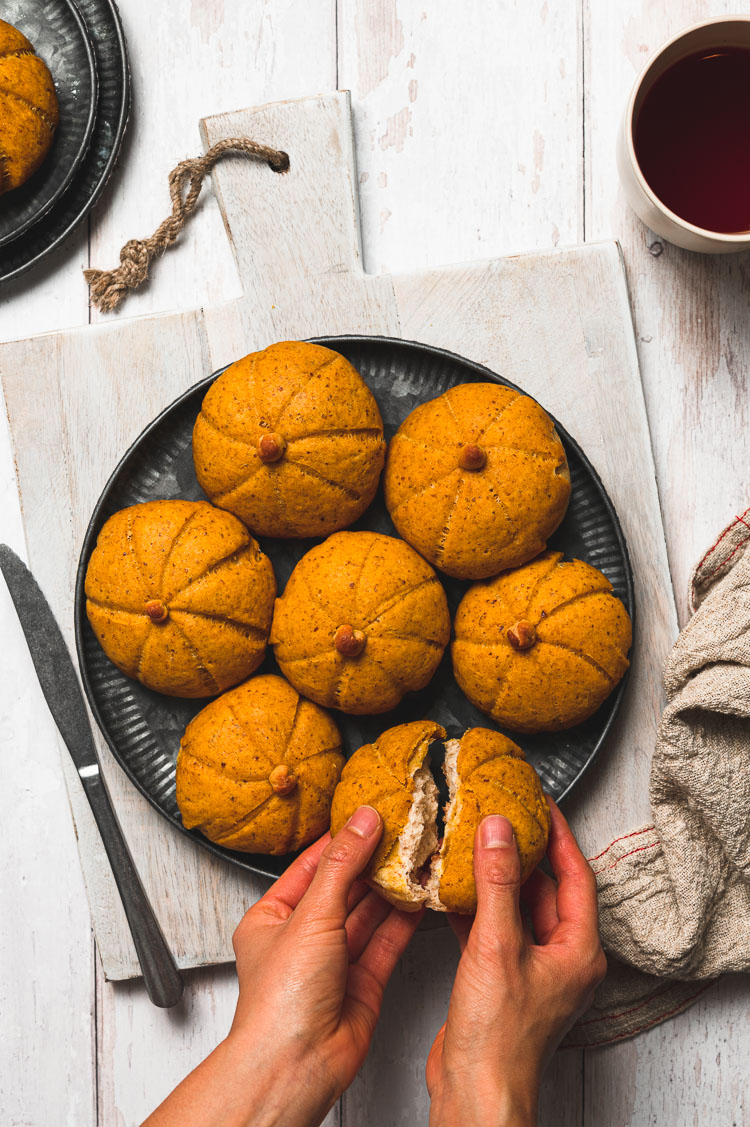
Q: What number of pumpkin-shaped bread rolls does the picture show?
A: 8